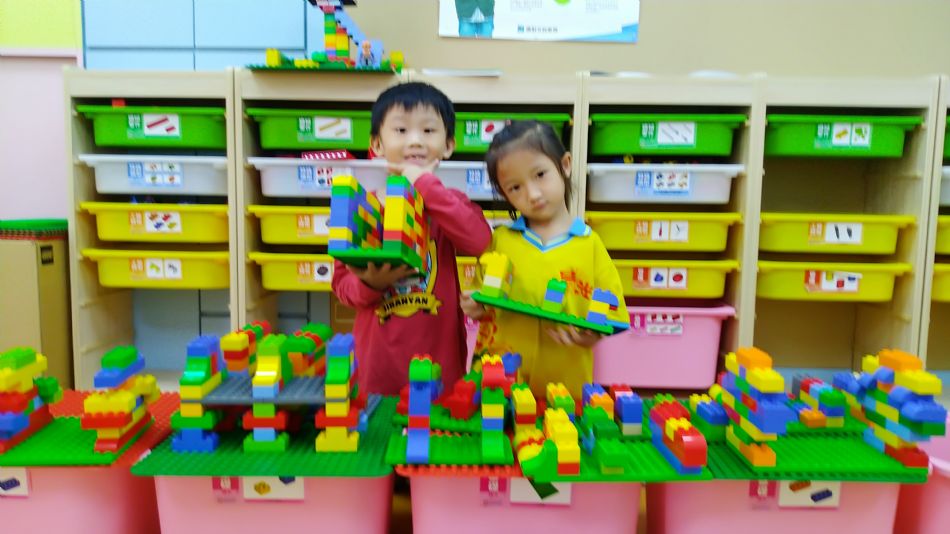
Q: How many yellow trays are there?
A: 12